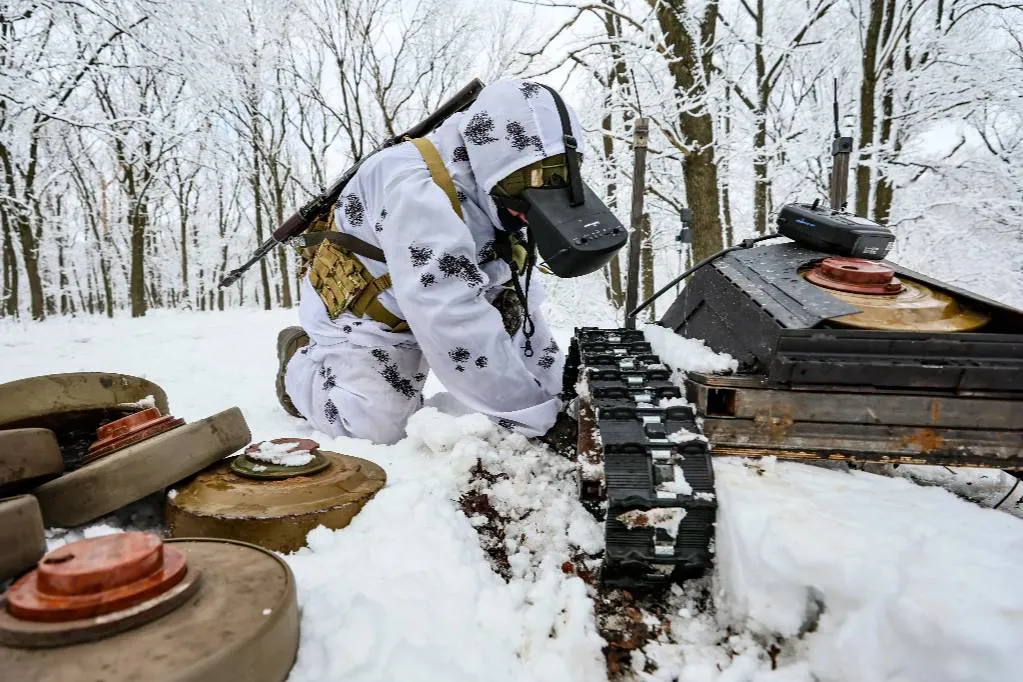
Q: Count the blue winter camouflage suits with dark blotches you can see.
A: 0